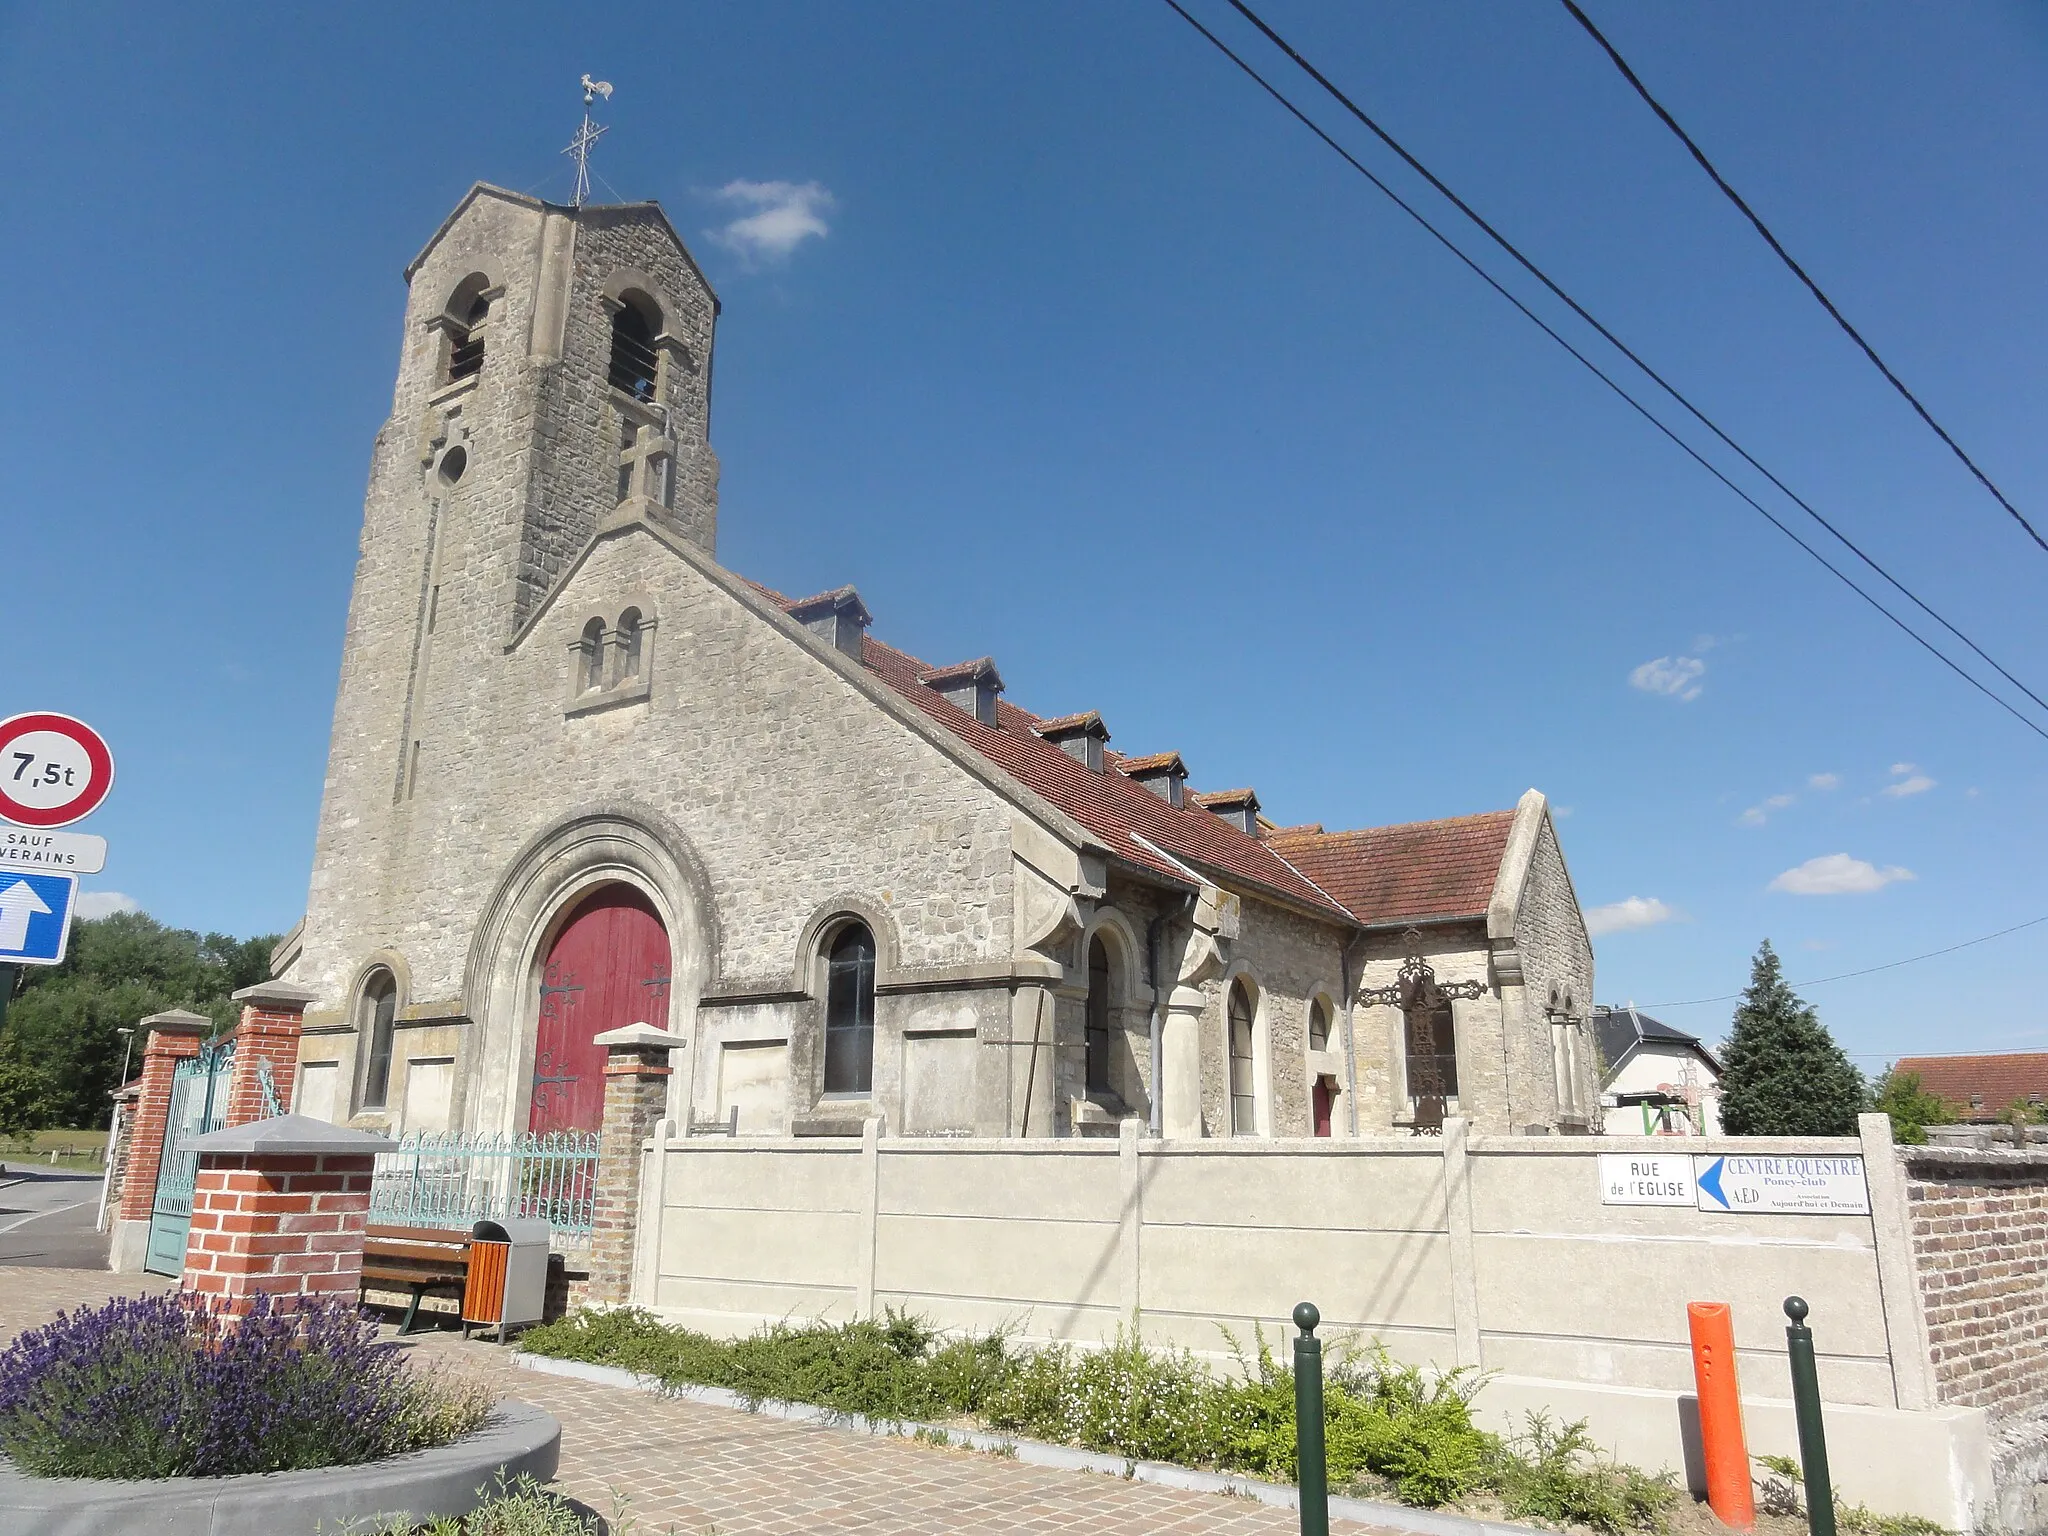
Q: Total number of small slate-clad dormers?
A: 5